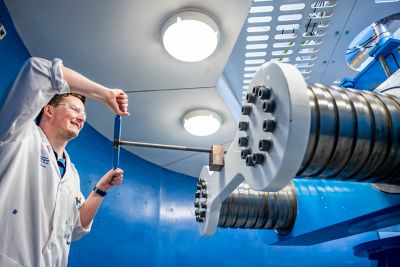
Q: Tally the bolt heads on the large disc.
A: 12